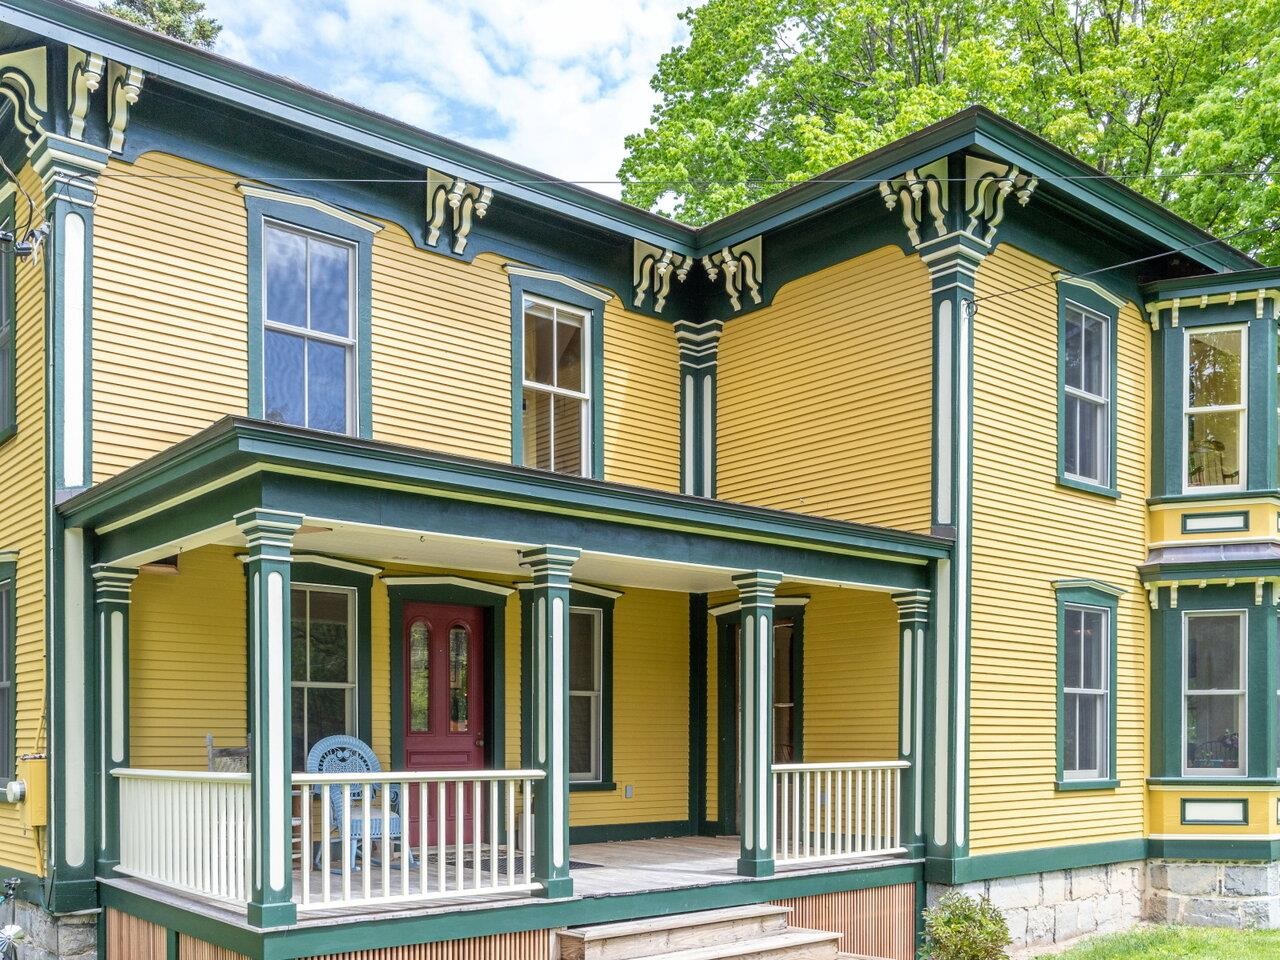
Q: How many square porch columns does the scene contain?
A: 5